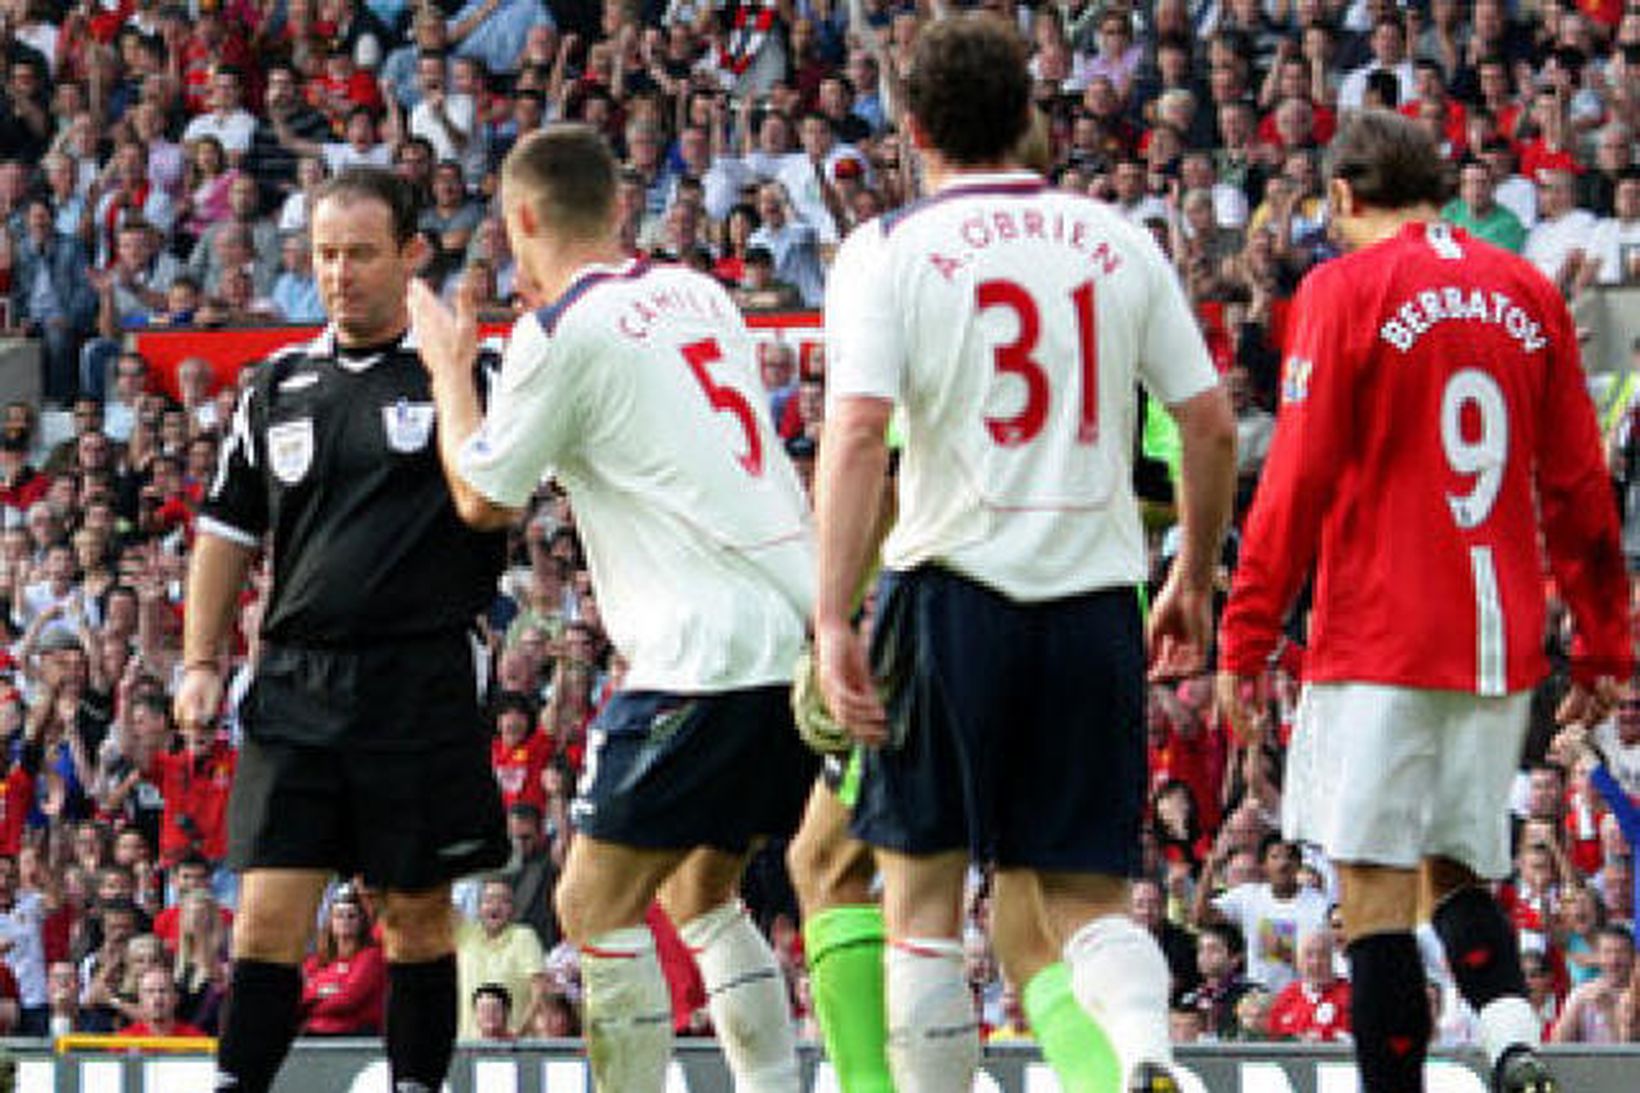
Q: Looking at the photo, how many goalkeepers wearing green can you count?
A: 1